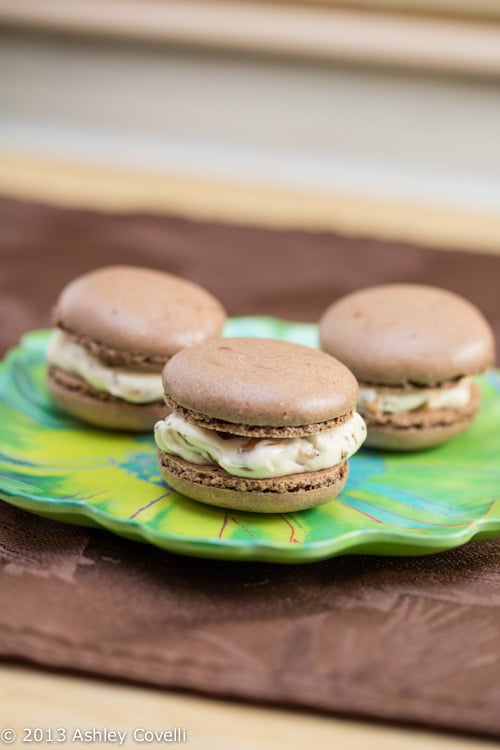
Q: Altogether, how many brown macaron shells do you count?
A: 6